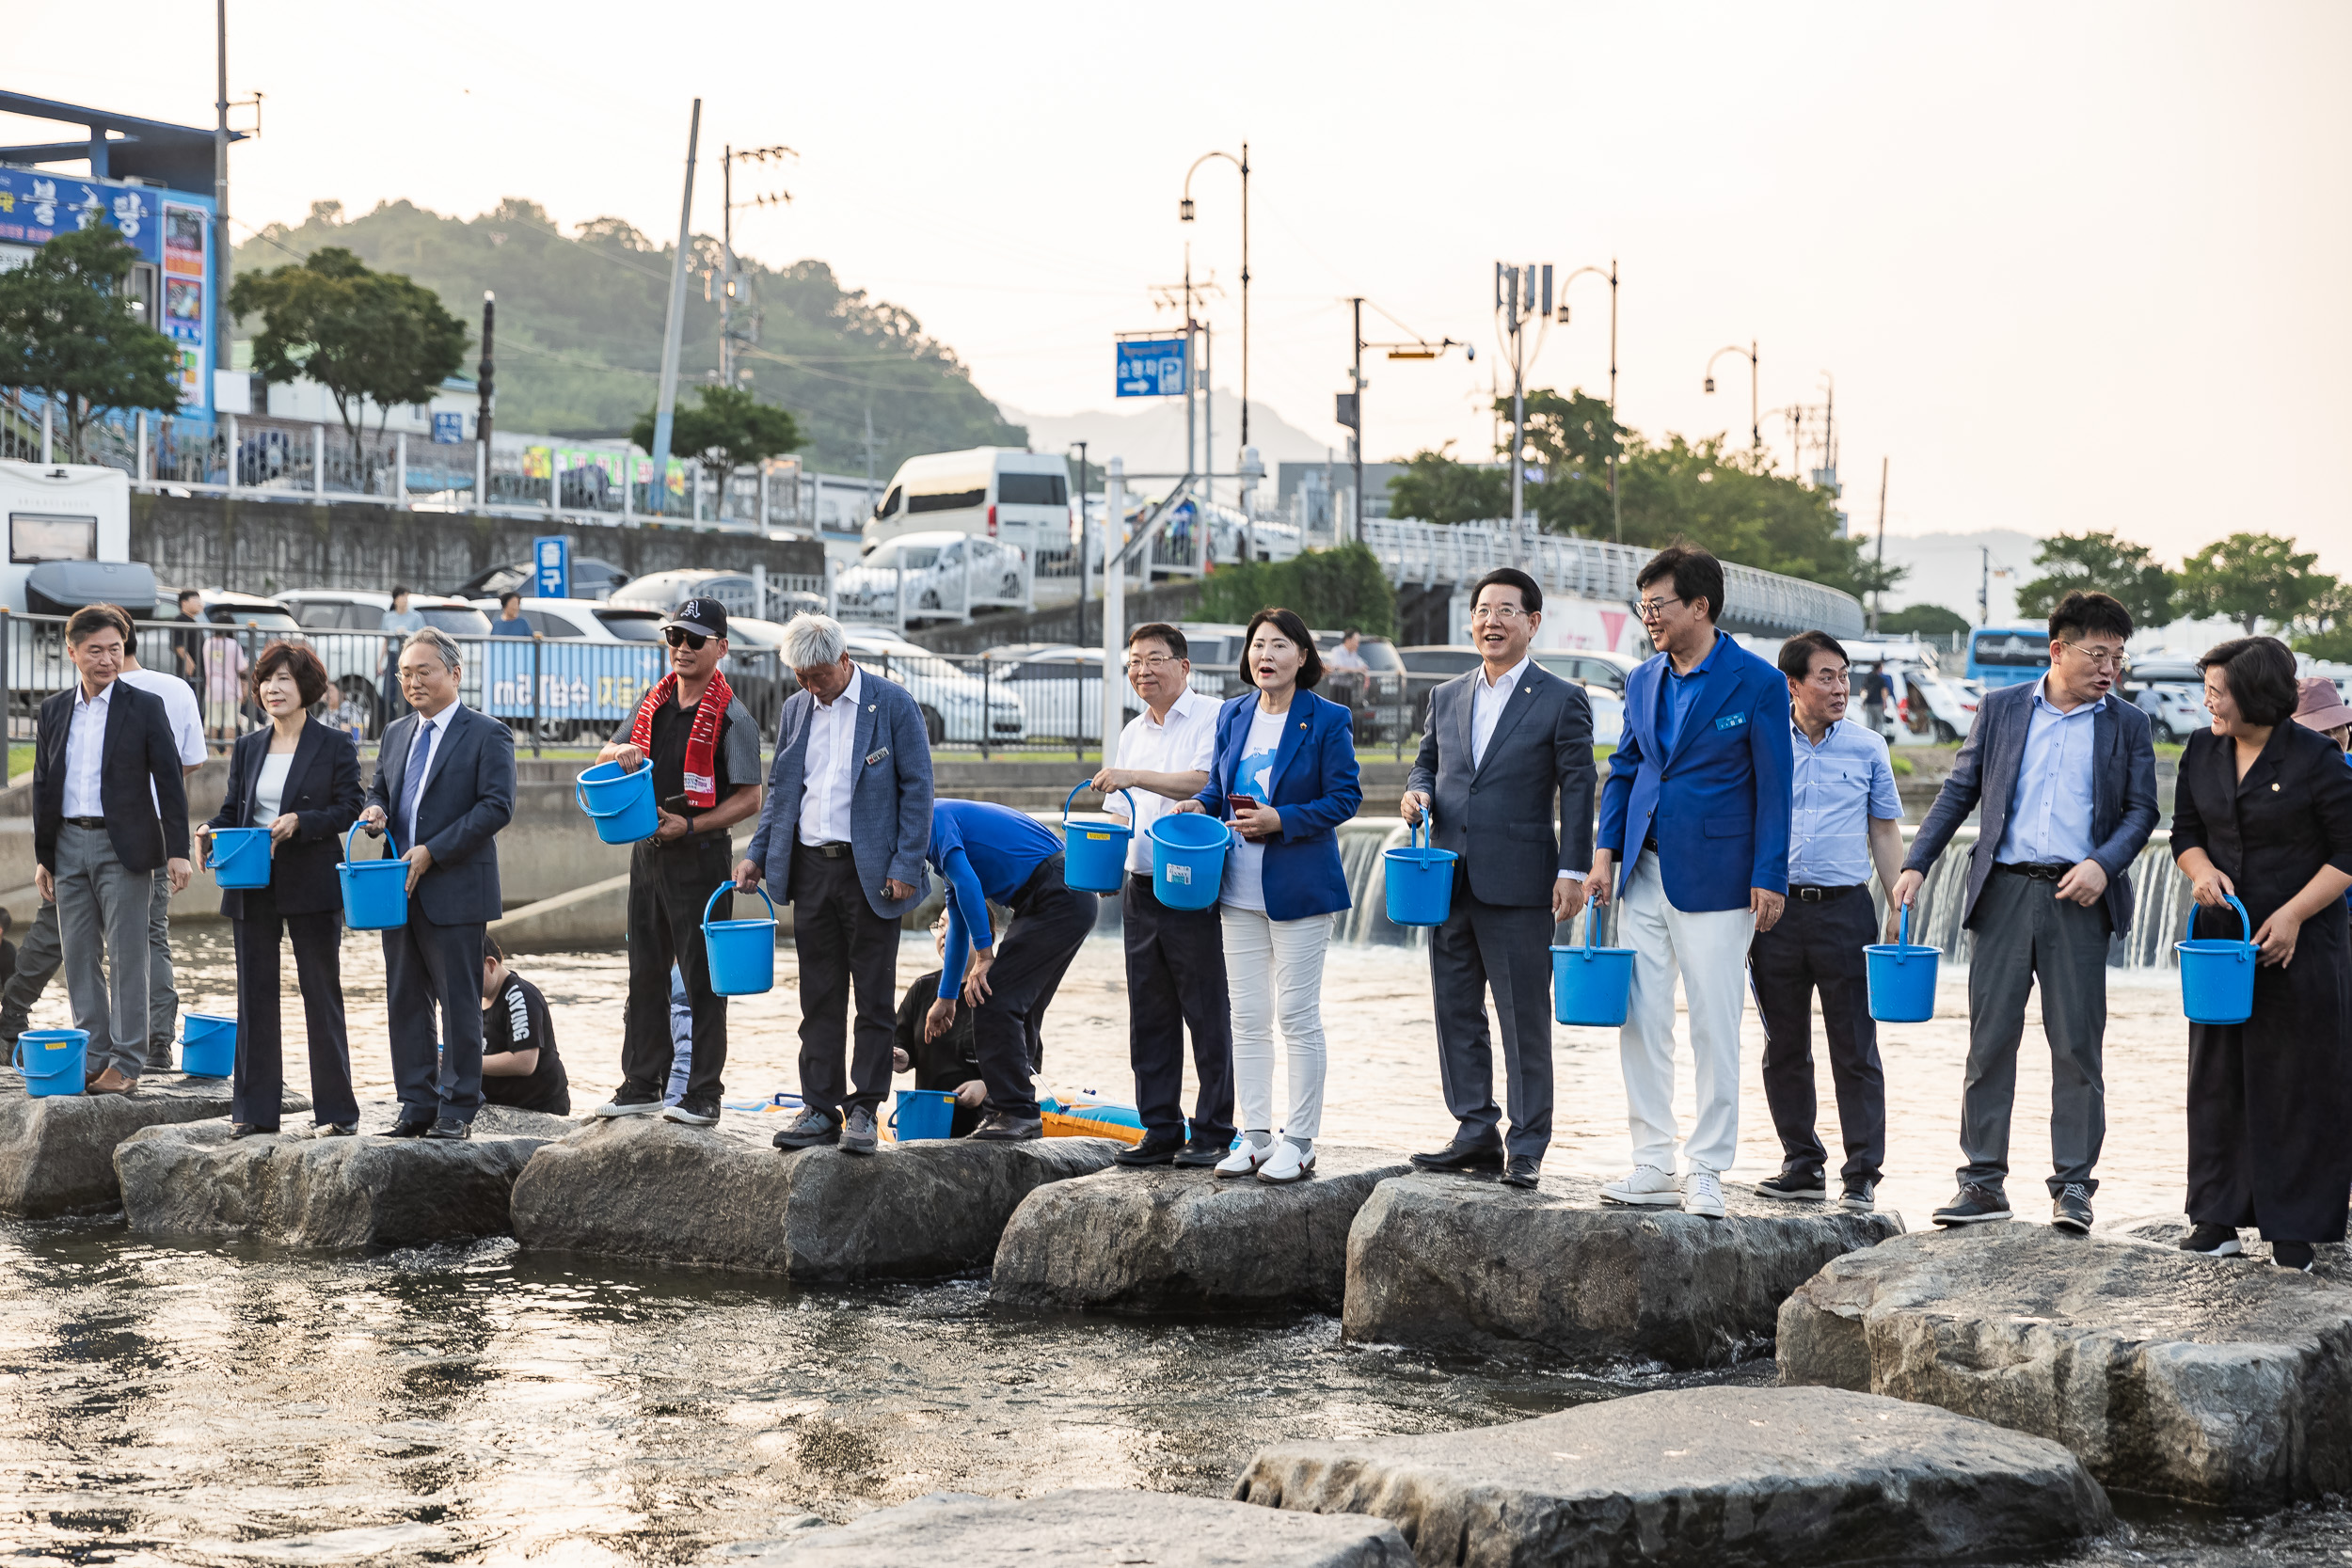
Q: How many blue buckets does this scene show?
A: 13